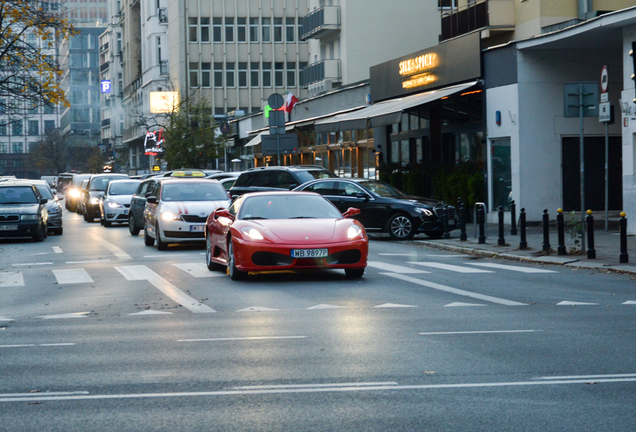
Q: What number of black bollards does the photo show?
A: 11